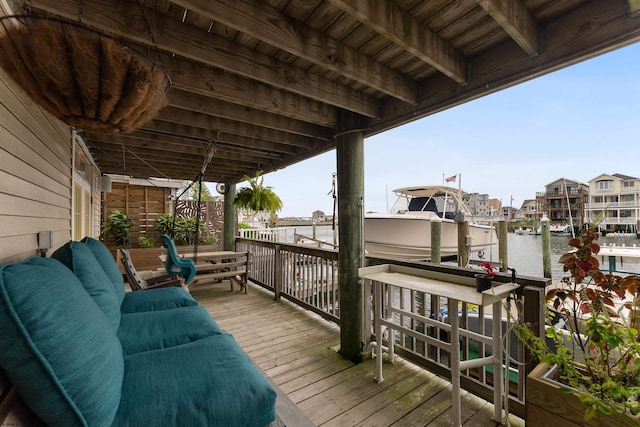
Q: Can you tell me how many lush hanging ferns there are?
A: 1